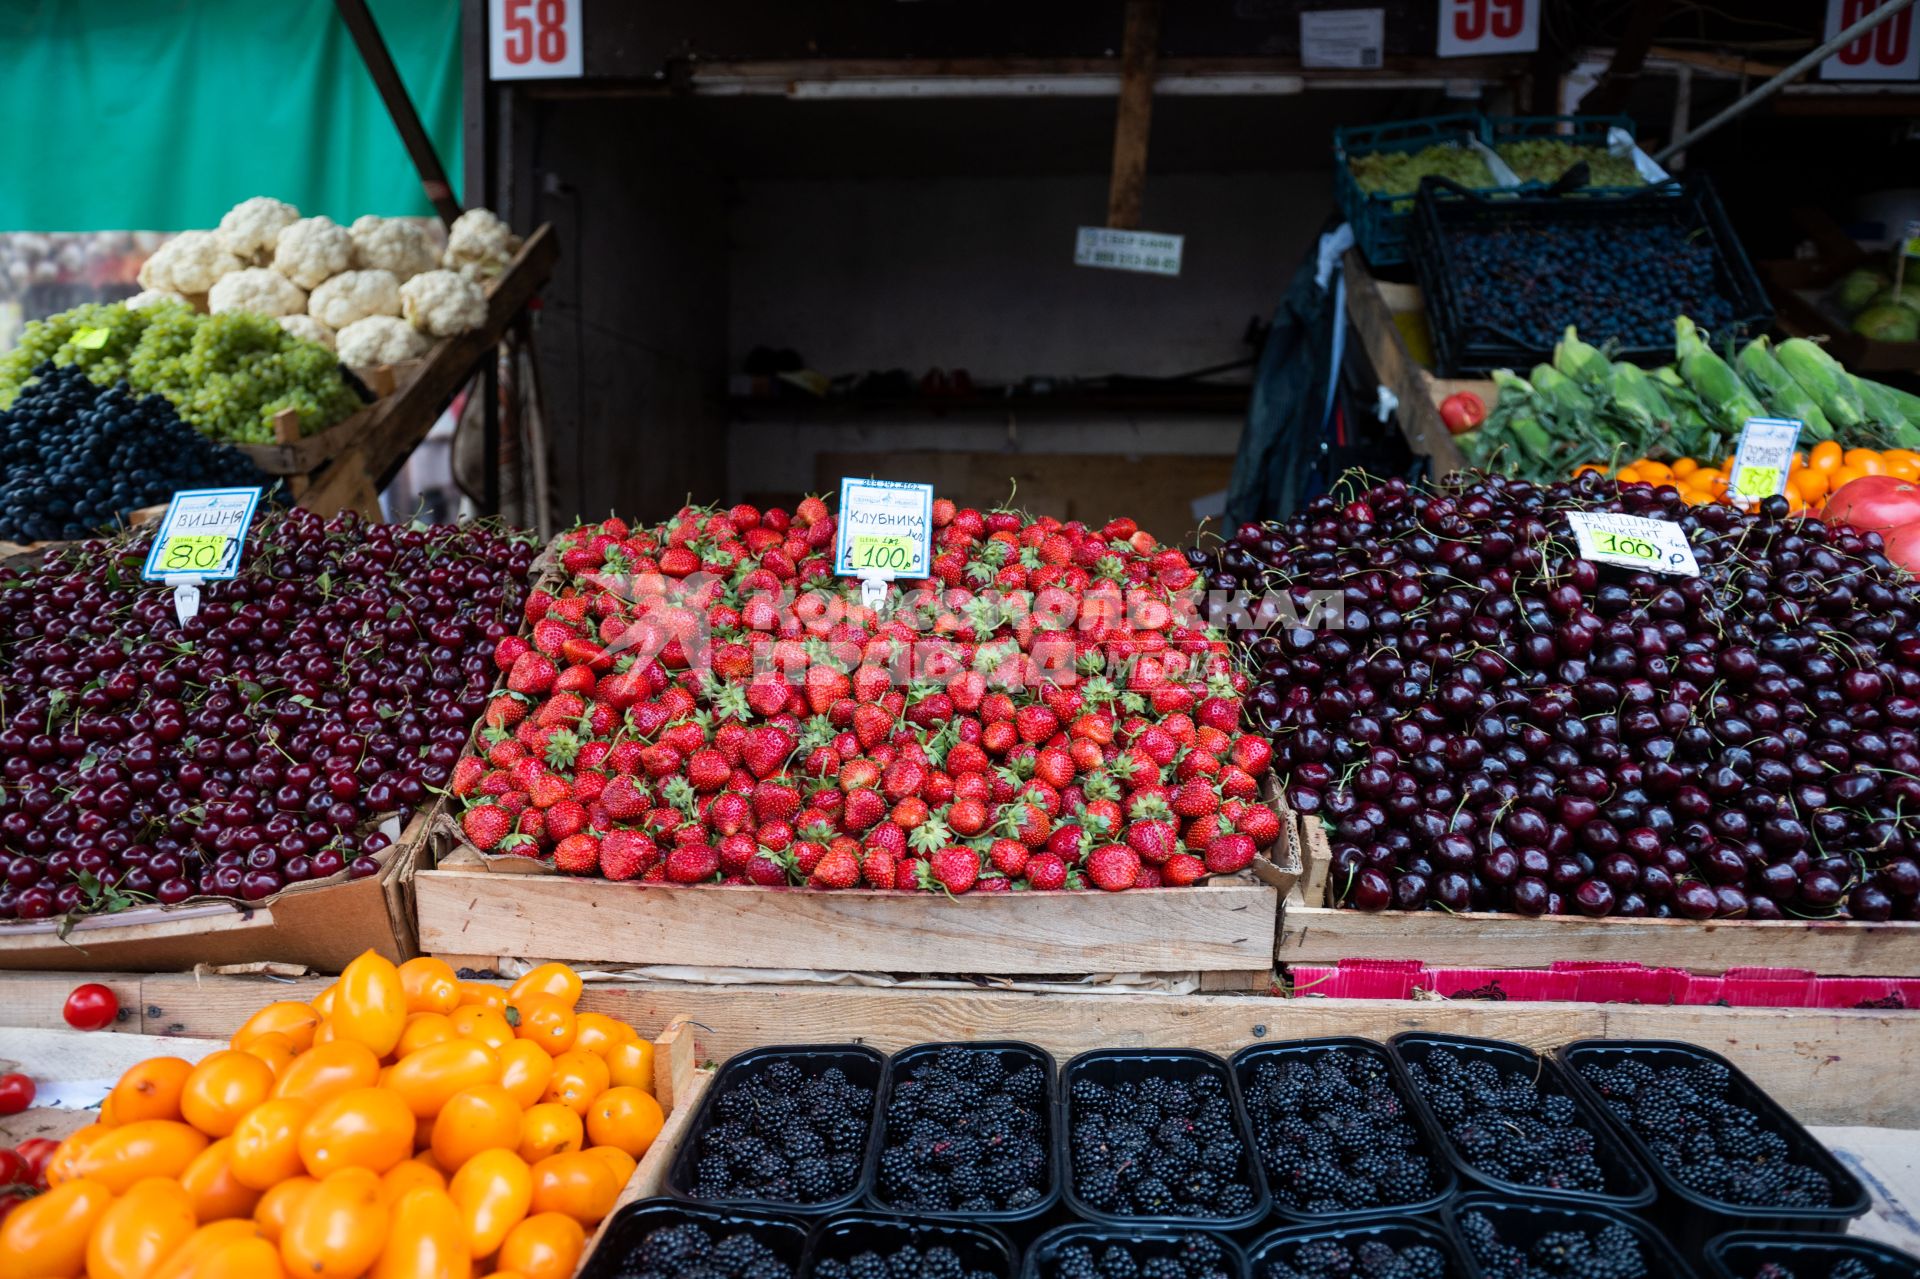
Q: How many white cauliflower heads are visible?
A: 11